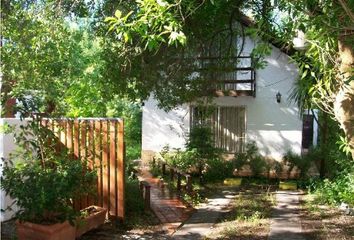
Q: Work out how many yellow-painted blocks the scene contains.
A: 2